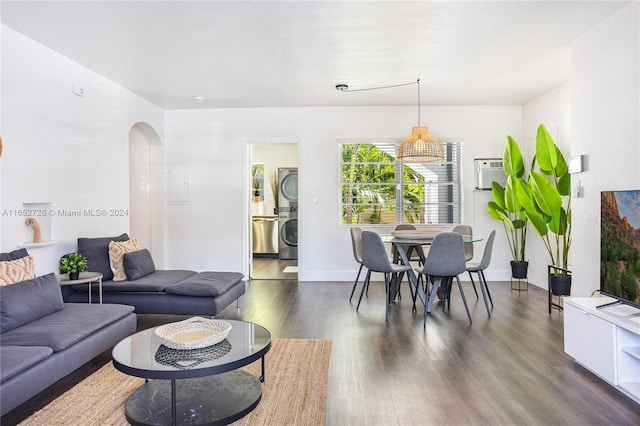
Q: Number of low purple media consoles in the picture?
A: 0